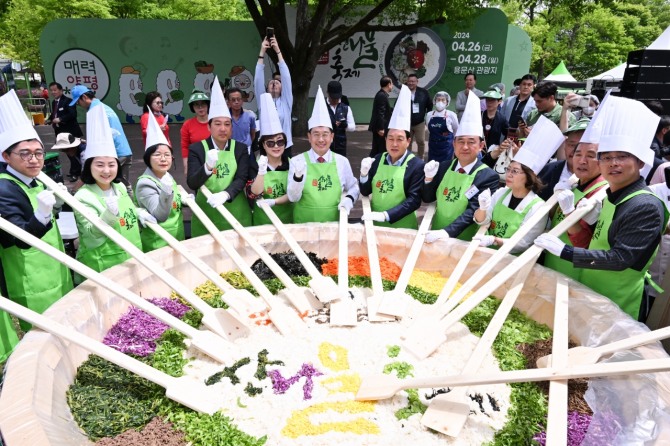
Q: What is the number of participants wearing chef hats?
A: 11